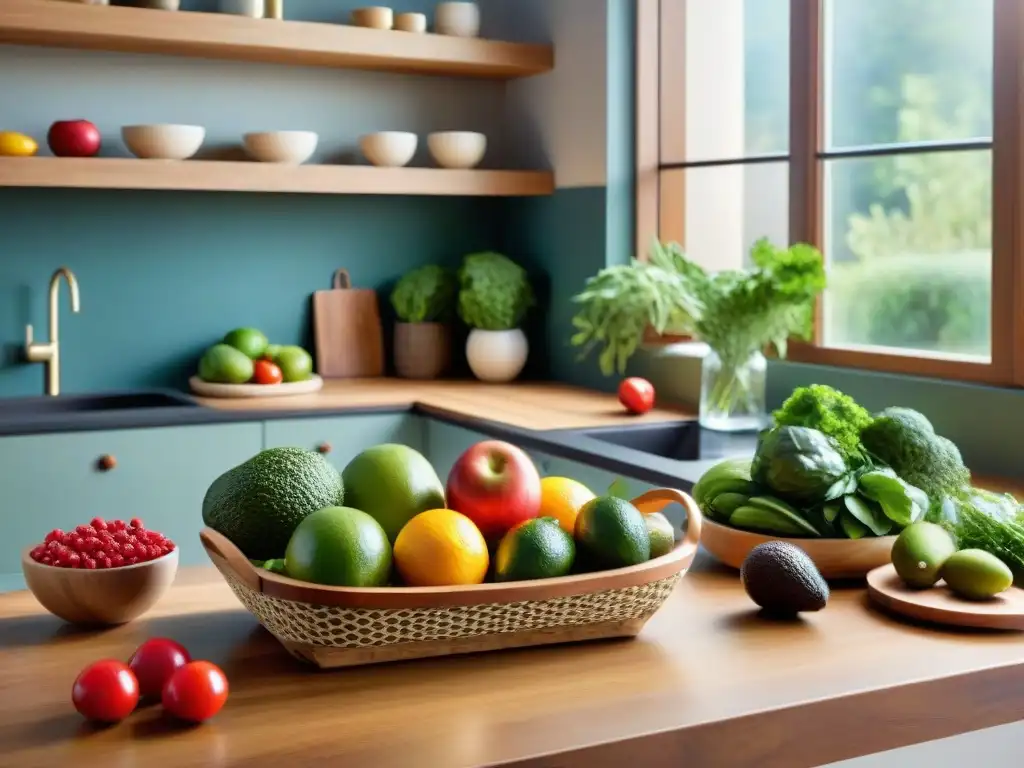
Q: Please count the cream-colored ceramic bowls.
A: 4